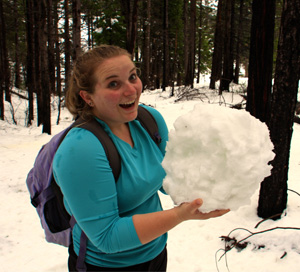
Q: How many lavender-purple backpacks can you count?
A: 1